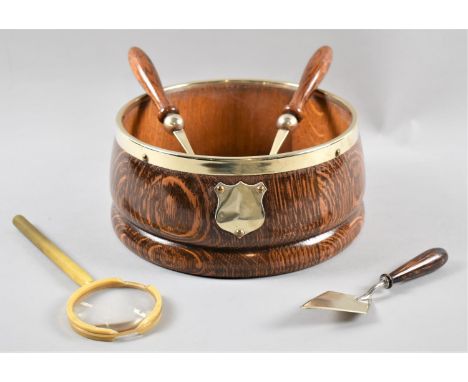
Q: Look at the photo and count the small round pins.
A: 5